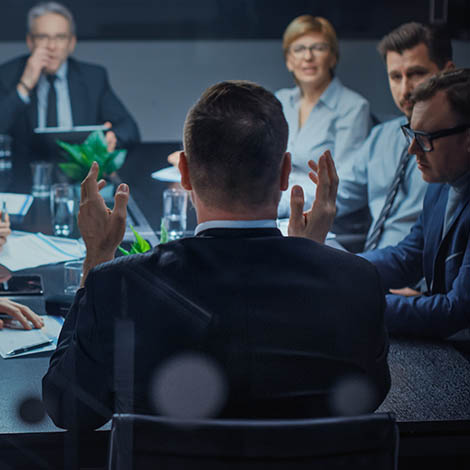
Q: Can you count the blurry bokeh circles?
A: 3